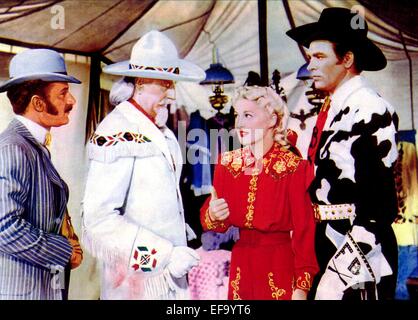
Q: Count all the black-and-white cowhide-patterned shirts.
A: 1